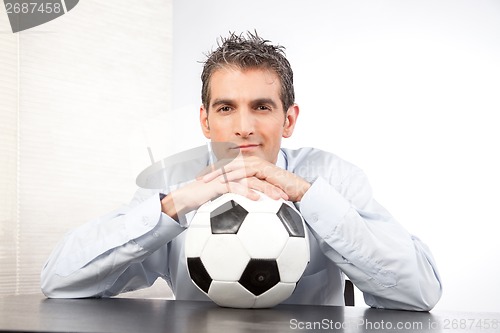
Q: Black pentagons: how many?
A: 4